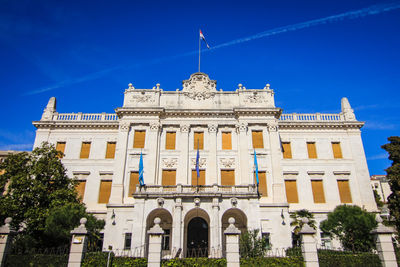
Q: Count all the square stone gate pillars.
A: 6